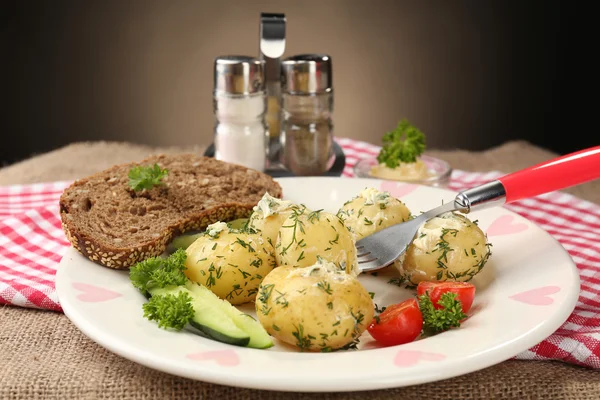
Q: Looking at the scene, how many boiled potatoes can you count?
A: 6